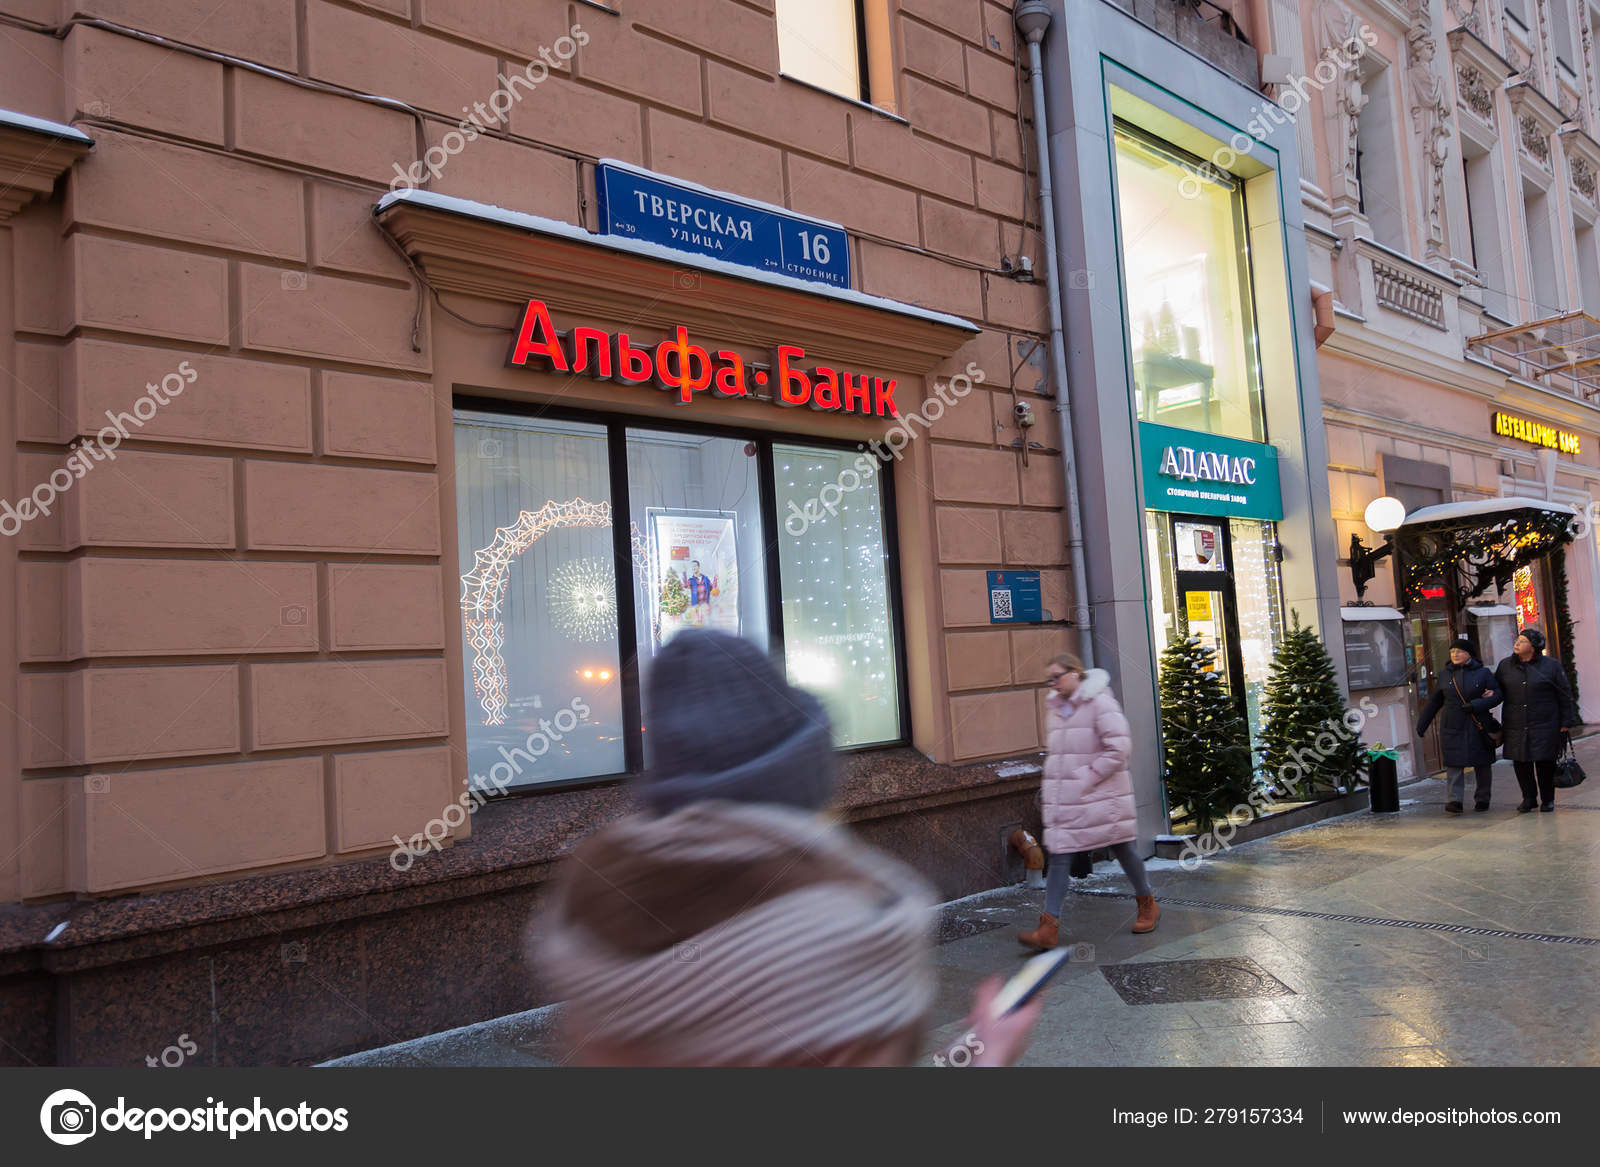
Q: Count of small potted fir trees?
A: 2